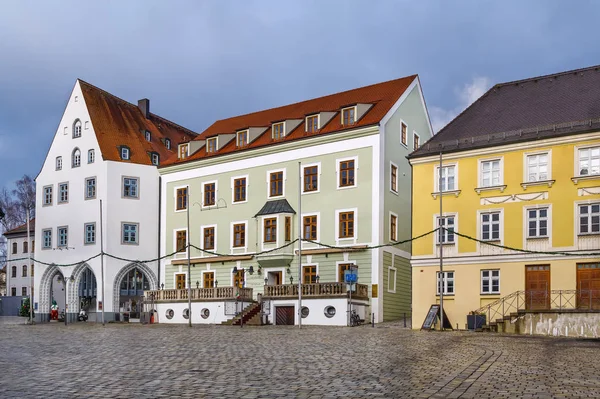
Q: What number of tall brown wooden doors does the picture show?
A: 2